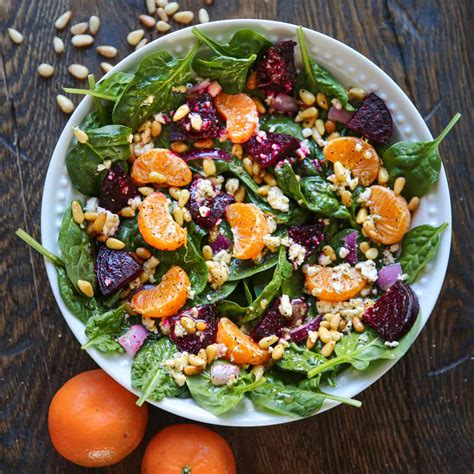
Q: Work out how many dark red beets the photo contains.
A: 11